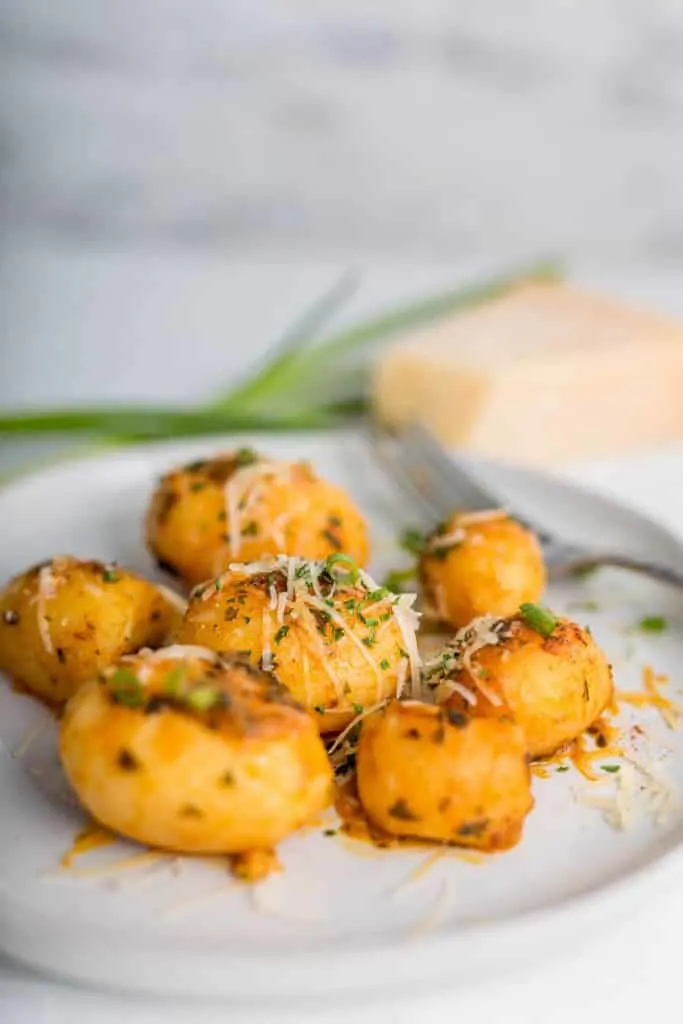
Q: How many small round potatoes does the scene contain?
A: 7